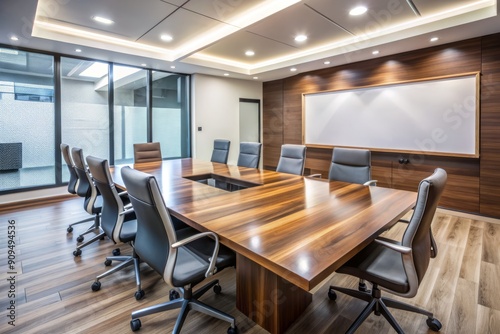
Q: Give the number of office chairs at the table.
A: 10